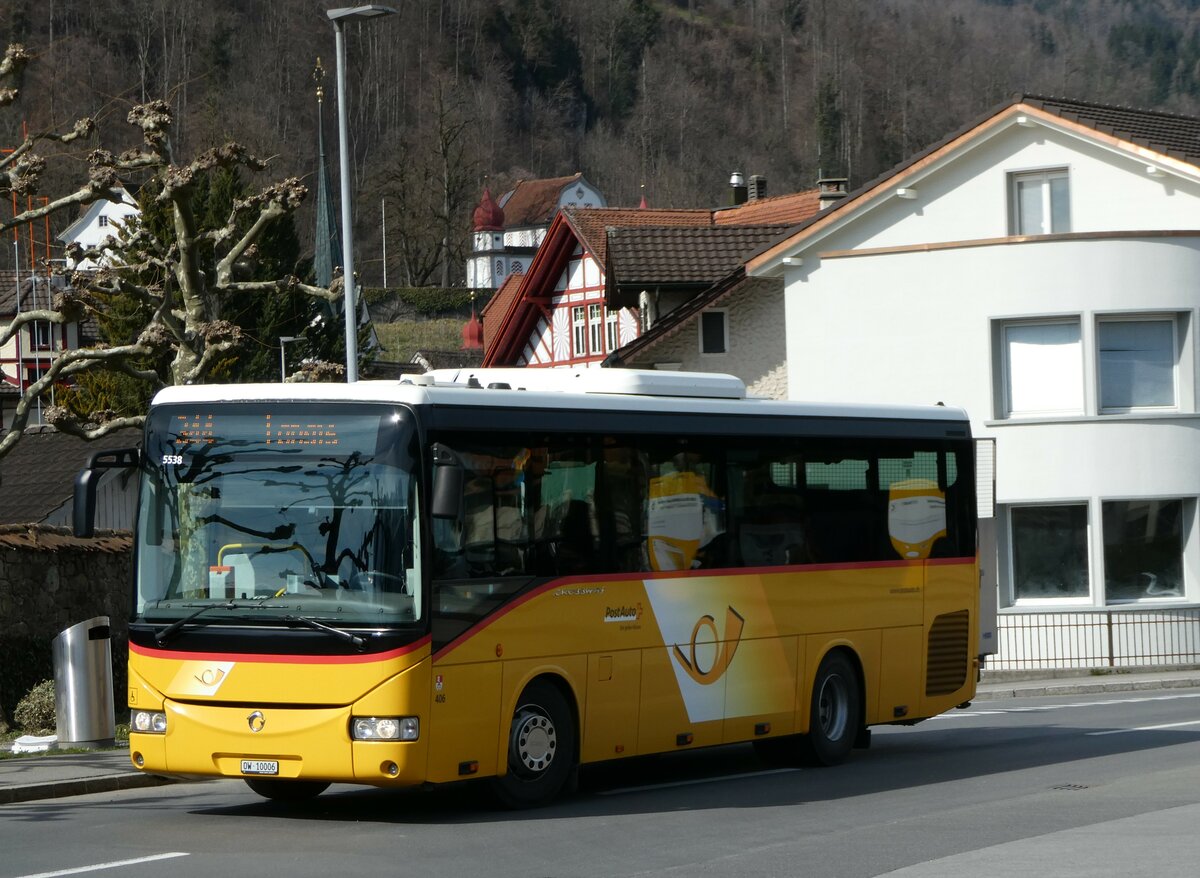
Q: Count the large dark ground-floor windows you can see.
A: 2